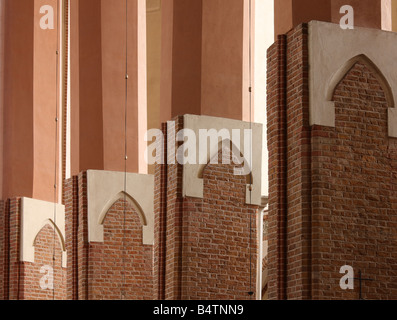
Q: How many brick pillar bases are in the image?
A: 4